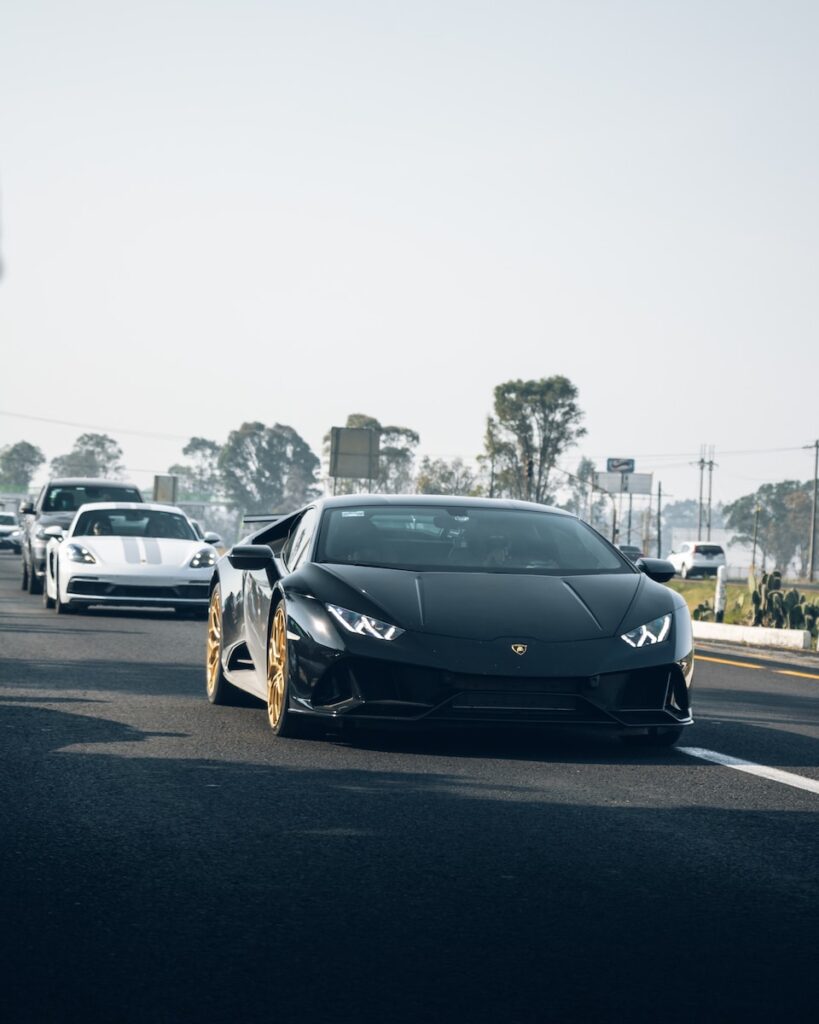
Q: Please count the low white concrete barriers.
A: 1